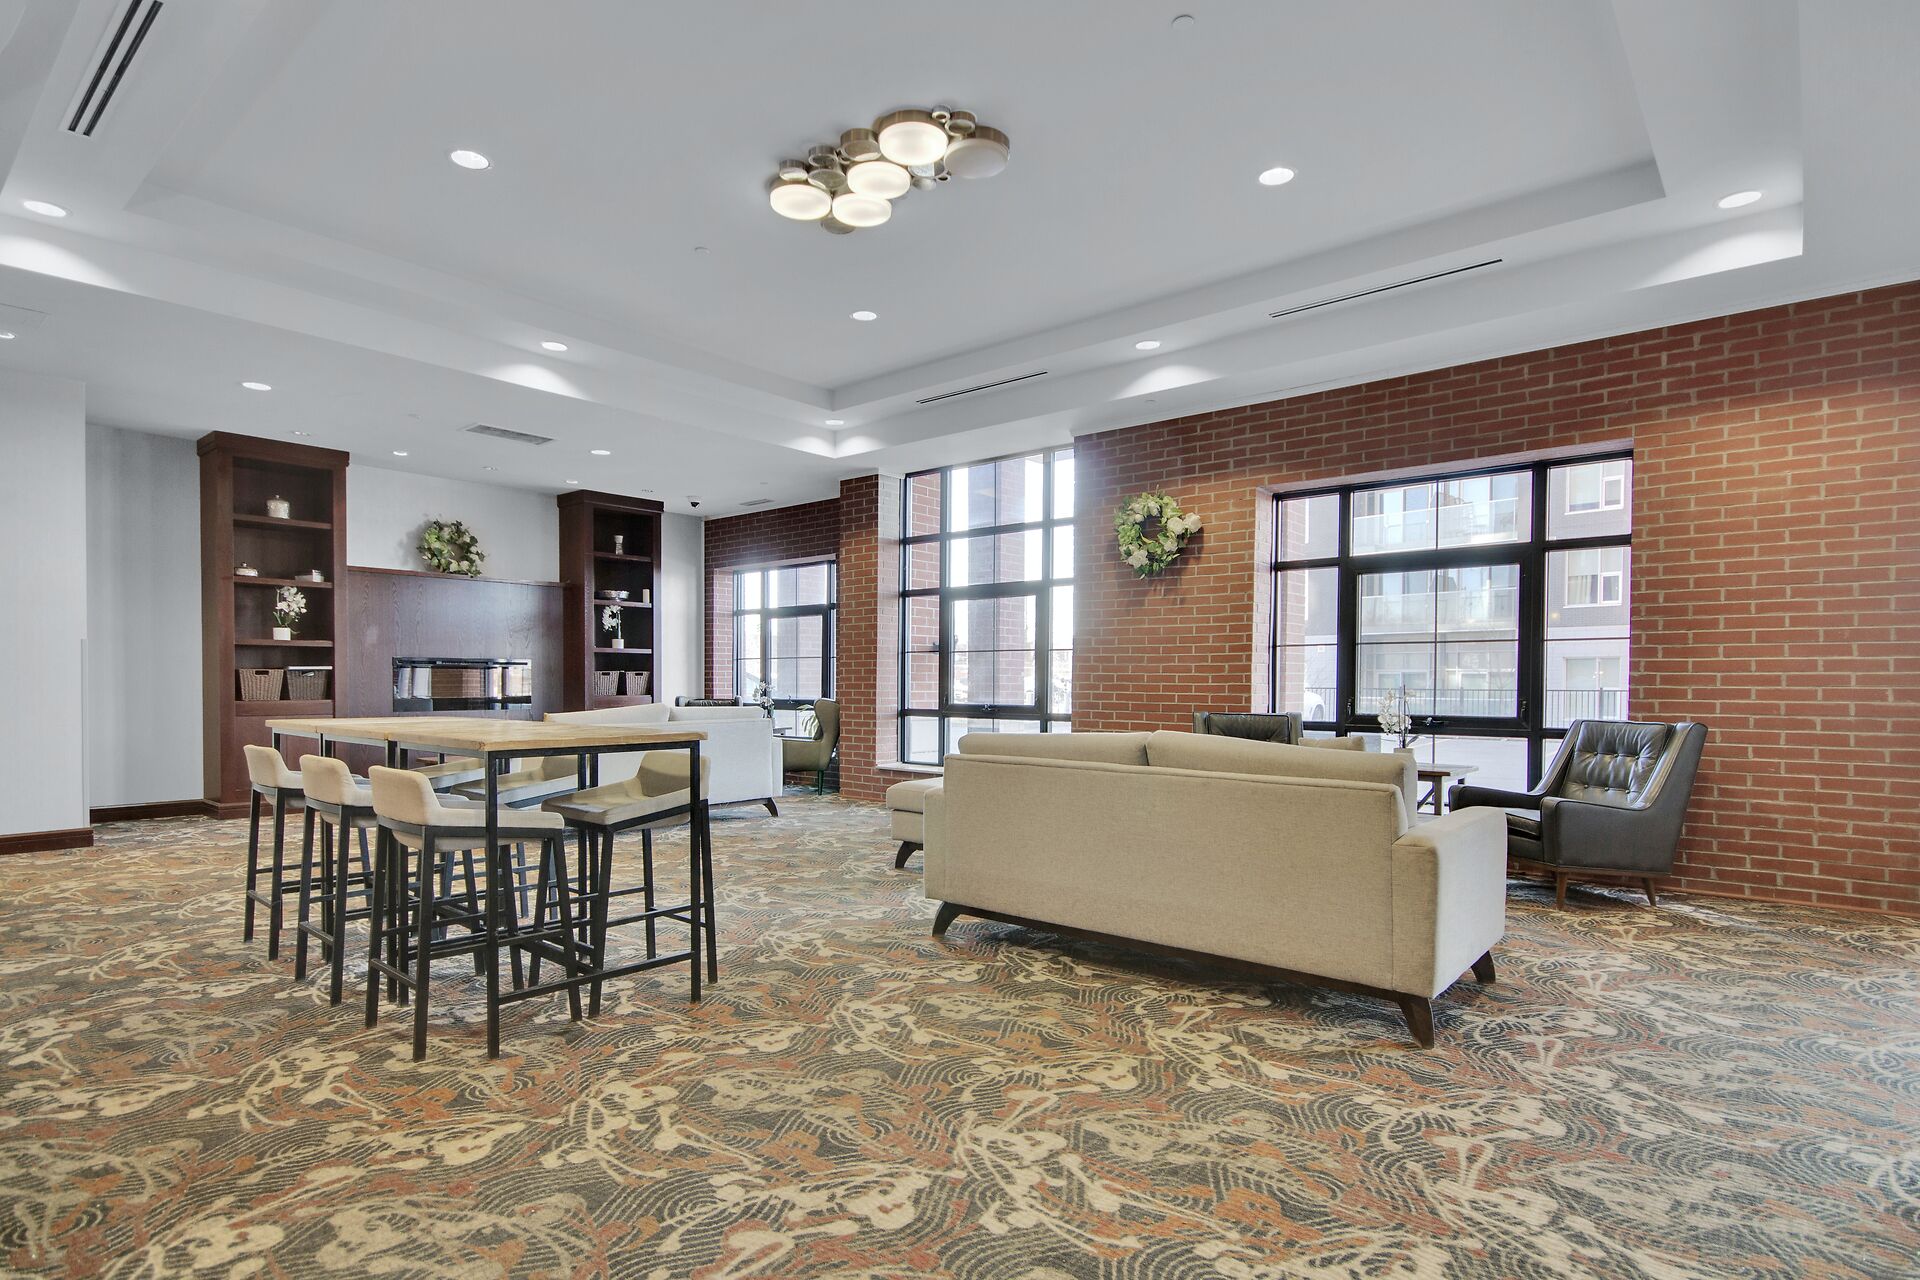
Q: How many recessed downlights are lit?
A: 13